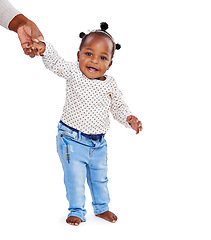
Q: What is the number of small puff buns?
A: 3